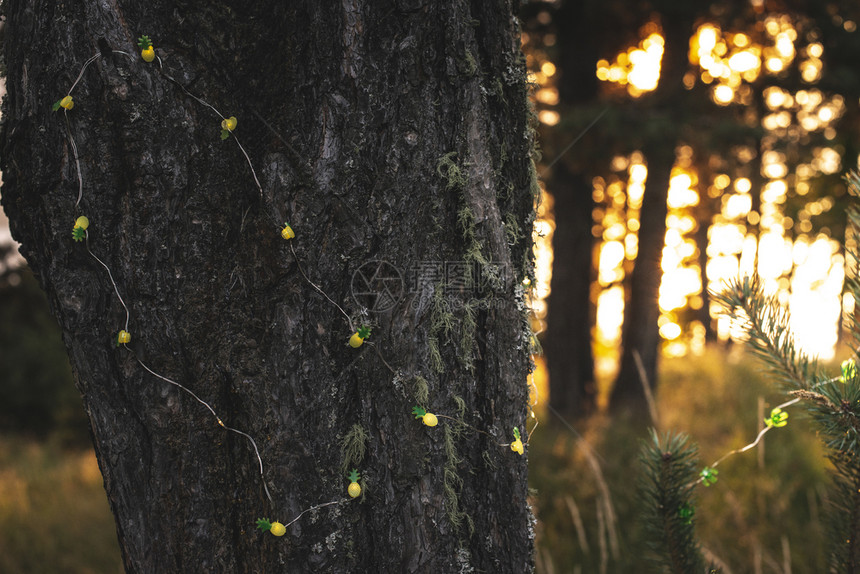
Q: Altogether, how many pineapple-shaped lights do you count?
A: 11